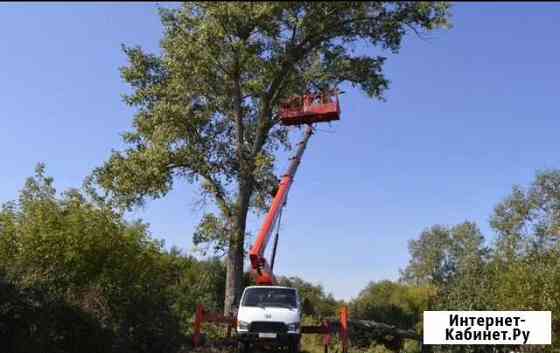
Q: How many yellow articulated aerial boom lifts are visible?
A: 0